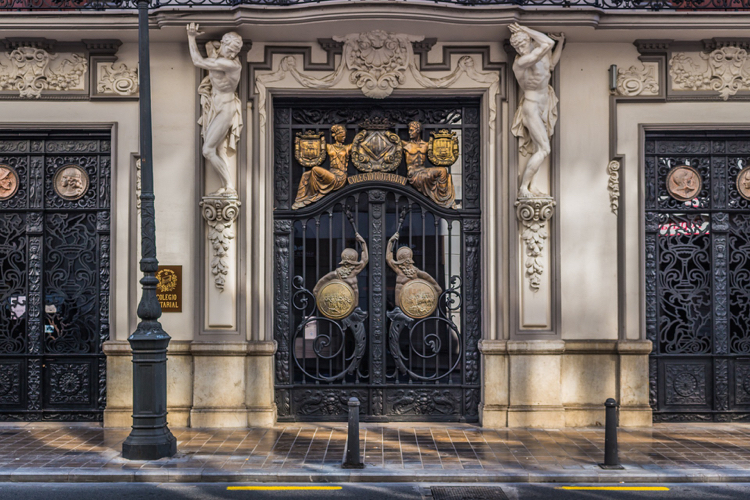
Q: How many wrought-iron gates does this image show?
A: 3